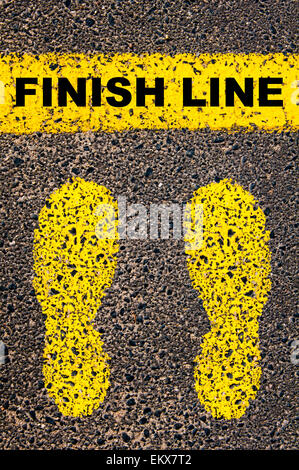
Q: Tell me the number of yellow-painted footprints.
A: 2